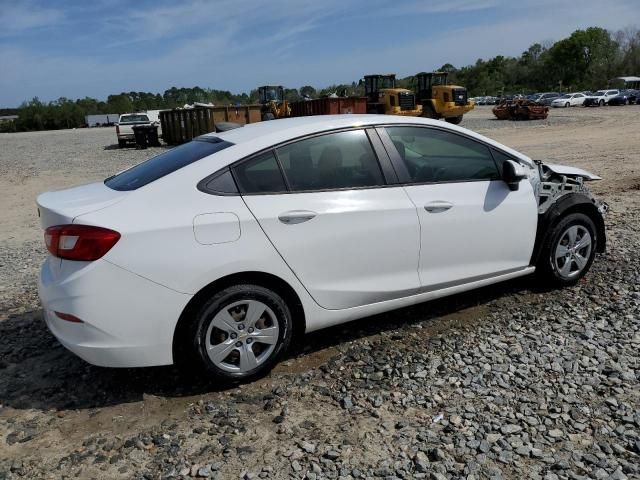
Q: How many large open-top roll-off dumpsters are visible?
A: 2